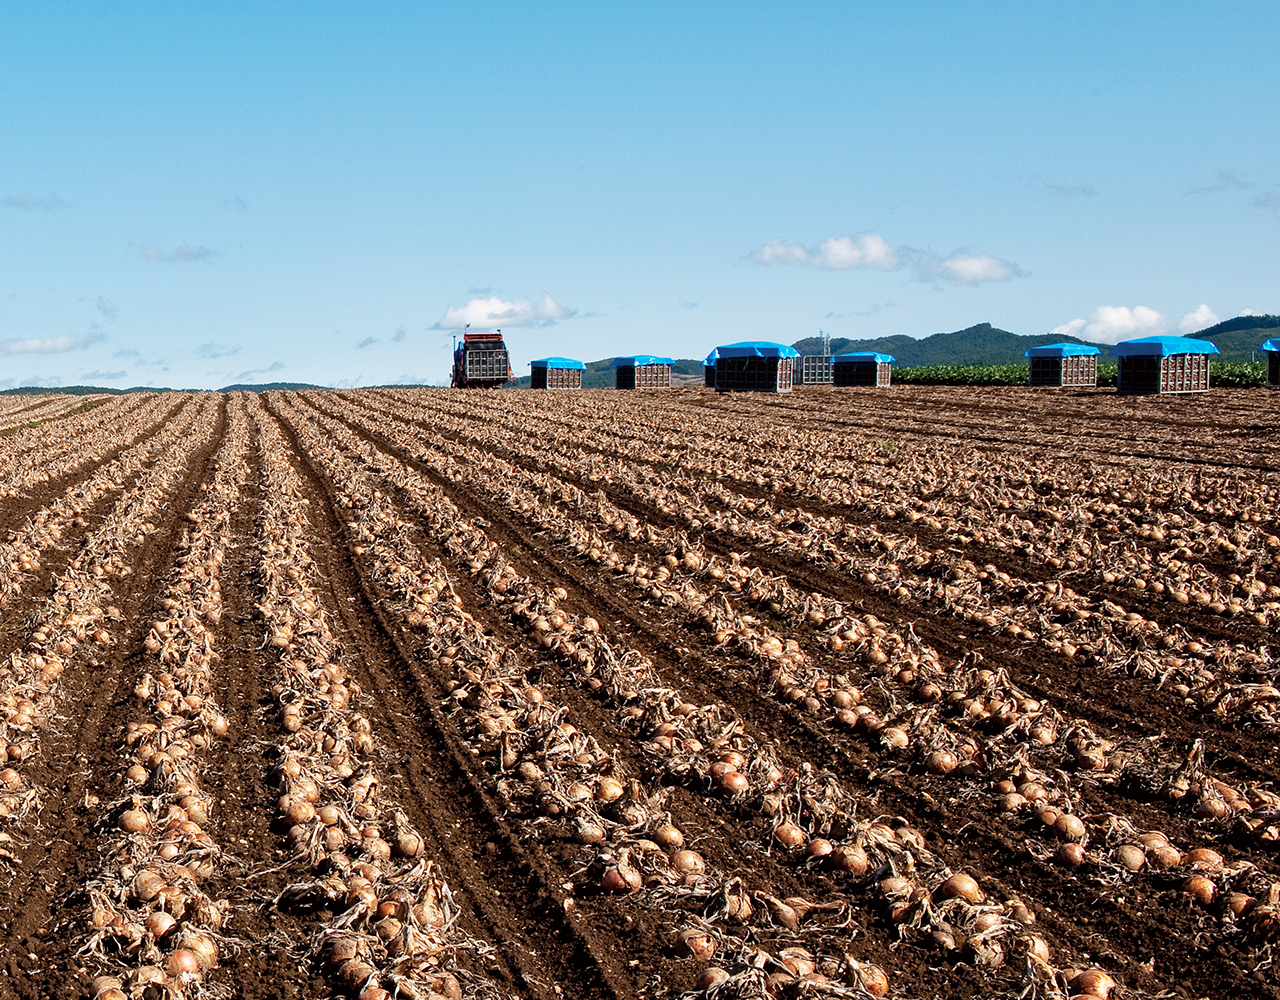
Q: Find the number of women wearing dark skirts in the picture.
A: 0